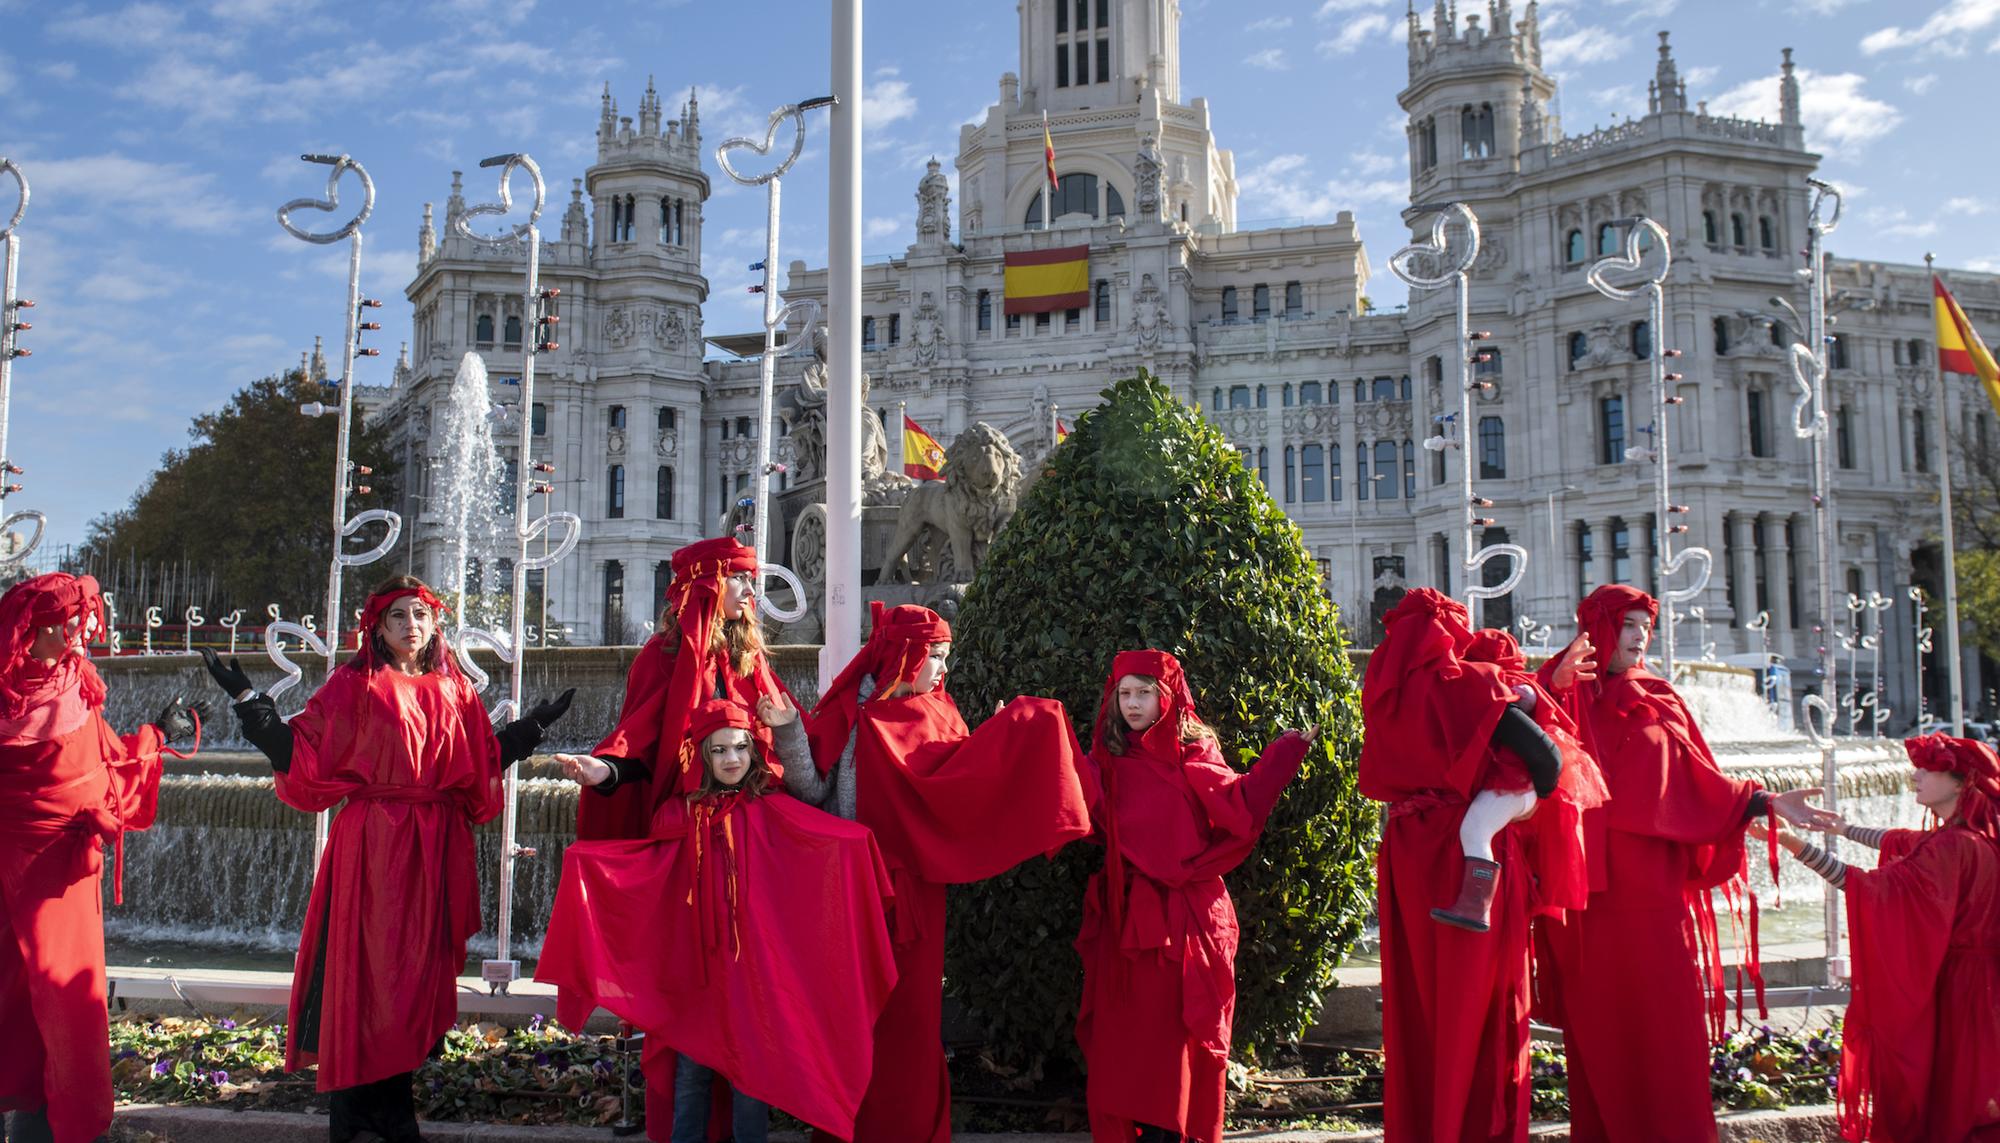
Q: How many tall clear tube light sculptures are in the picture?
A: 7